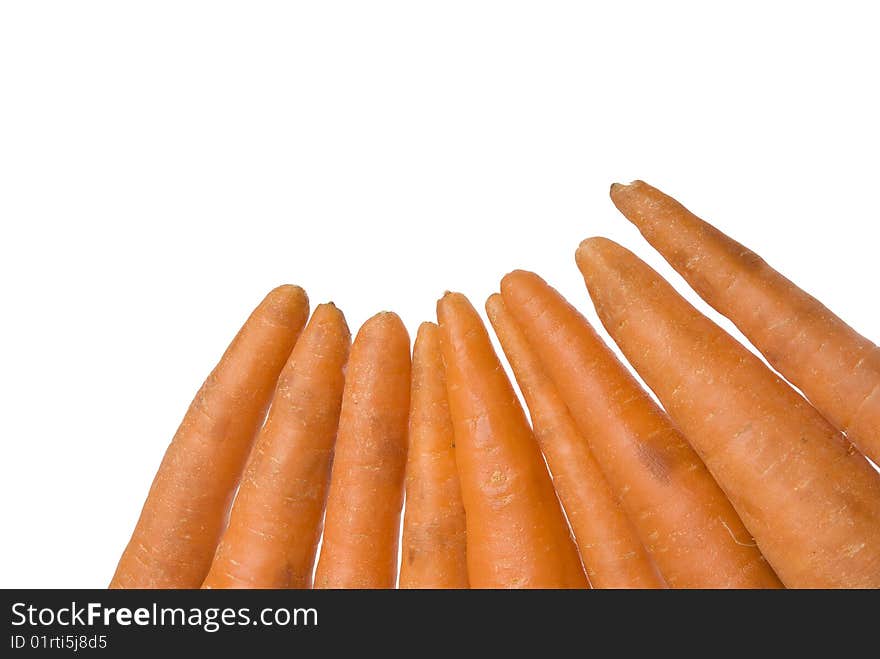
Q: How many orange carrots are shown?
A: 9